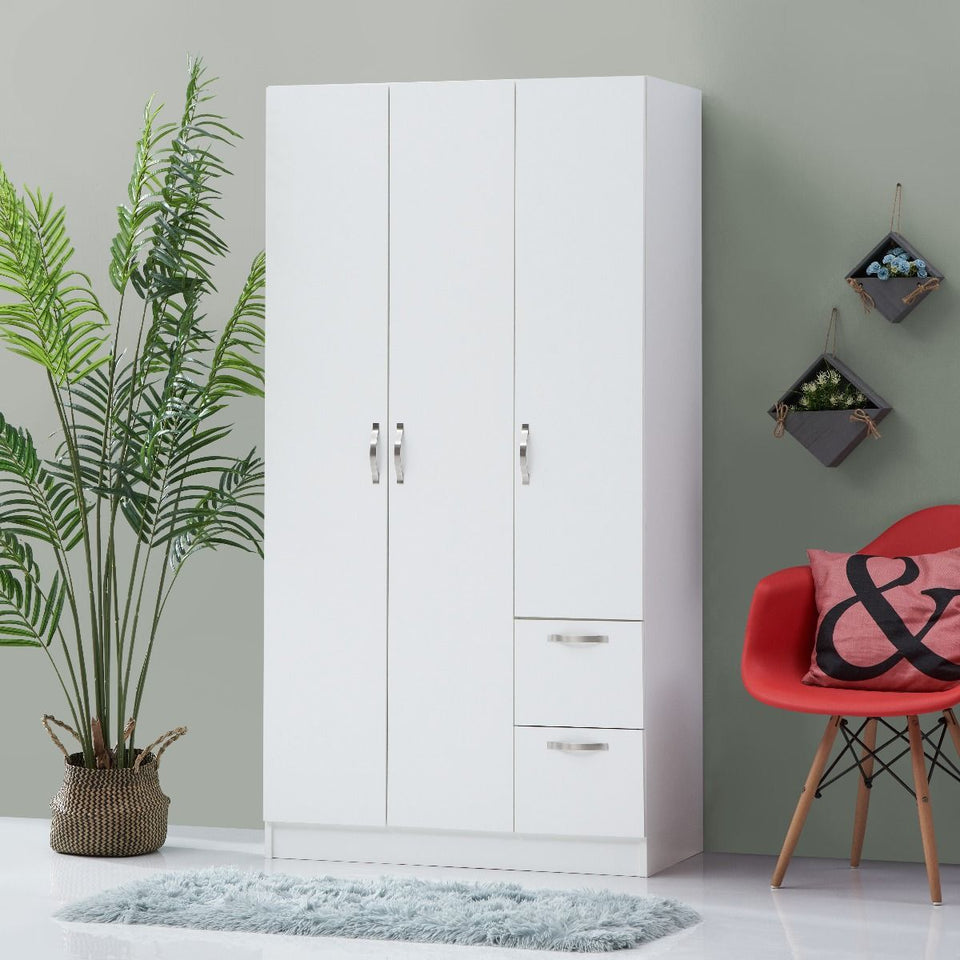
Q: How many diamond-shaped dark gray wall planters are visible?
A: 2